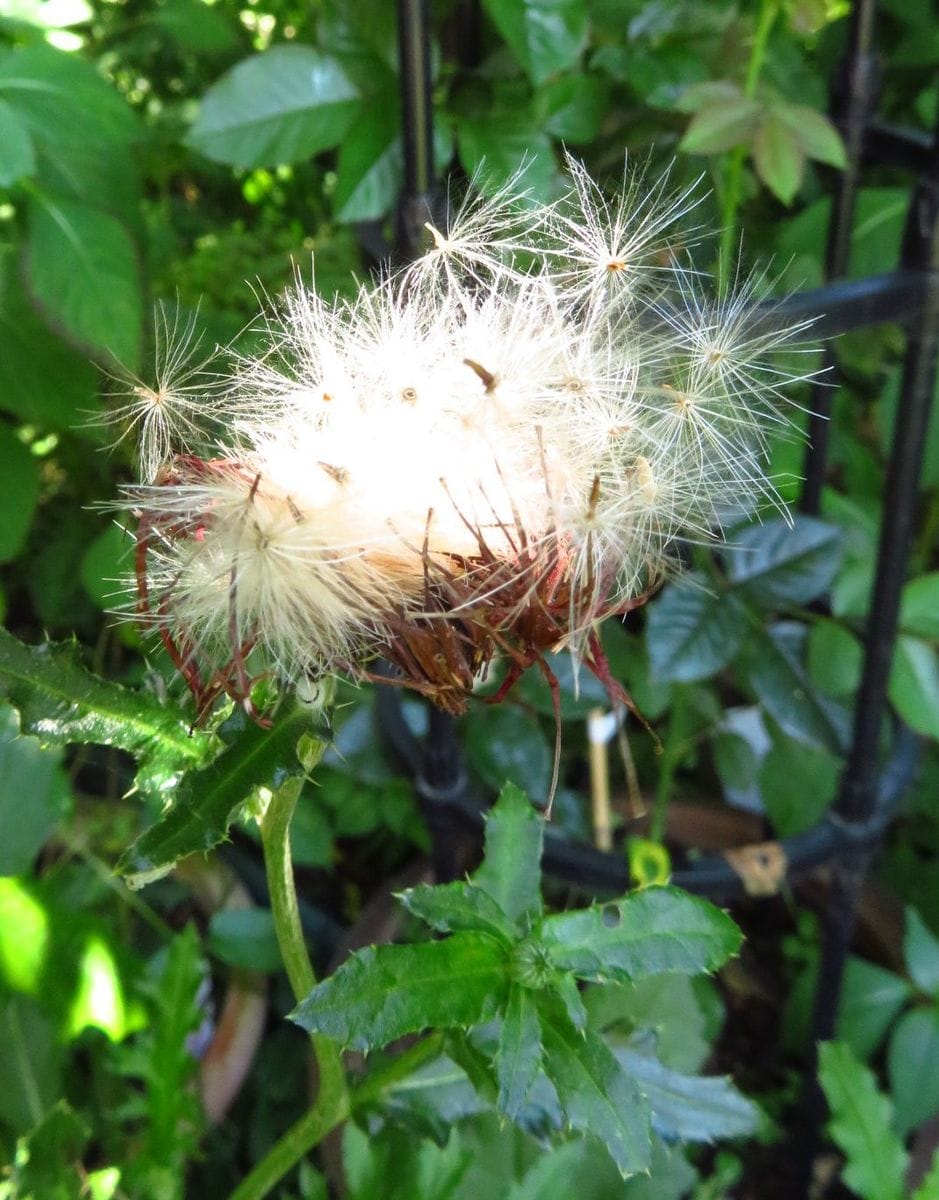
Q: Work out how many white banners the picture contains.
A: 0